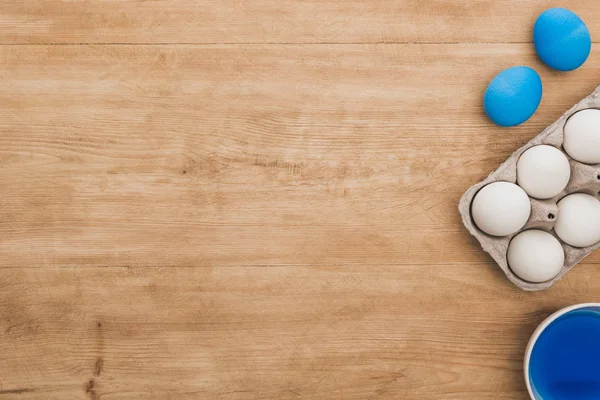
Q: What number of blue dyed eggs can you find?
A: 2